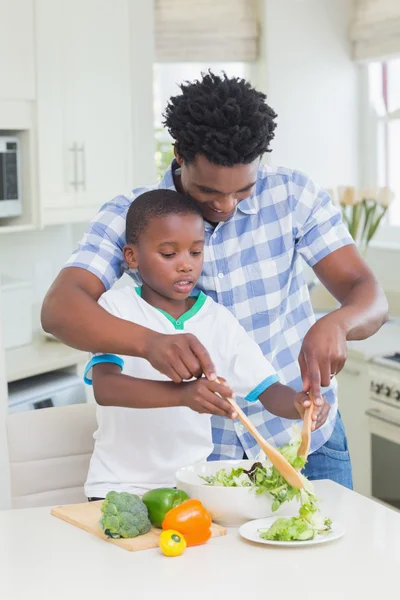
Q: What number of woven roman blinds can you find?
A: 2